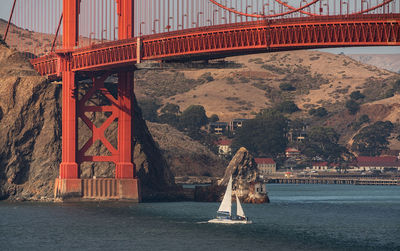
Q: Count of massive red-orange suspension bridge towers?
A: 1